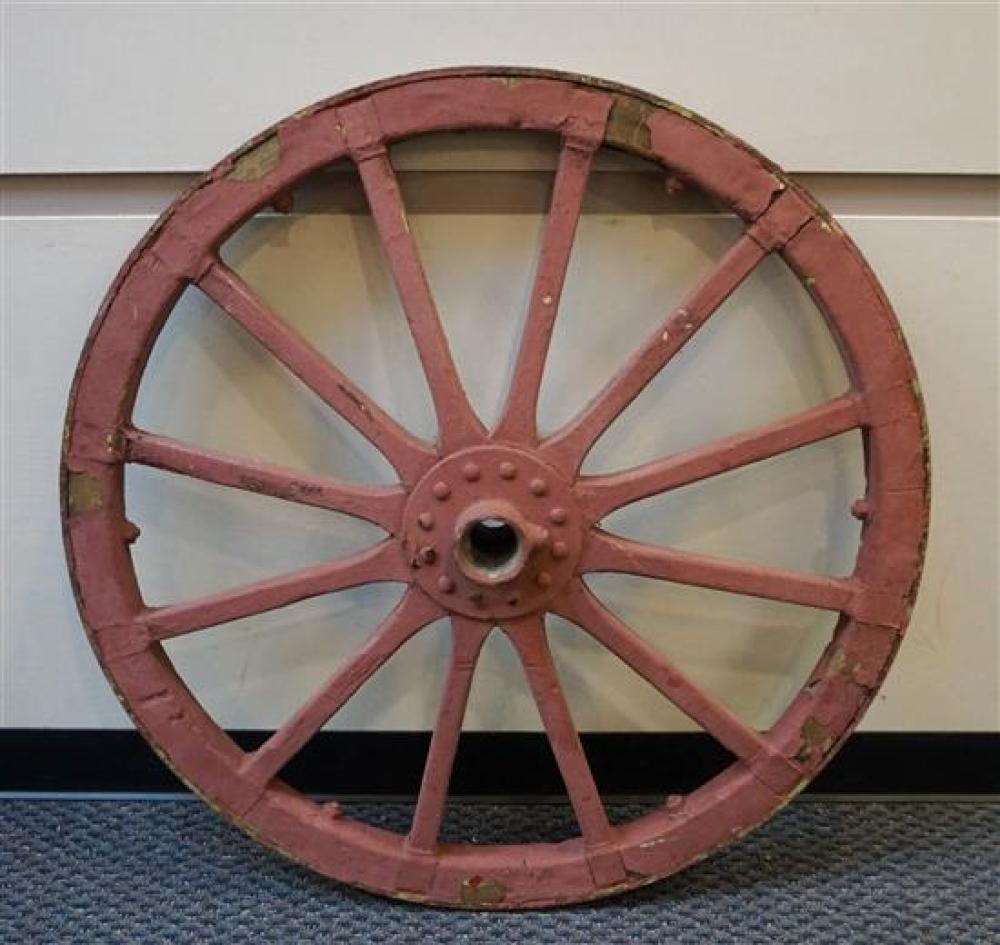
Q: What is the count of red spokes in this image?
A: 12